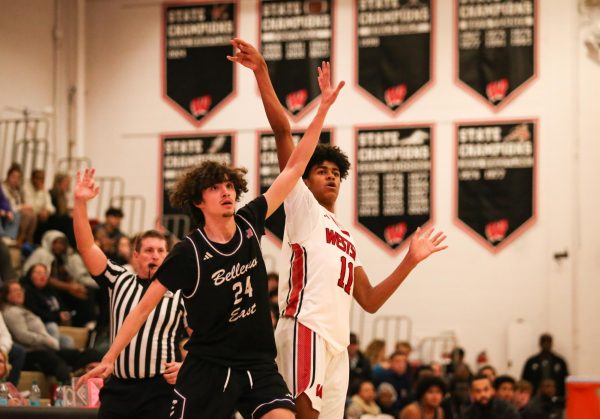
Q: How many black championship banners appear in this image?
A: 8